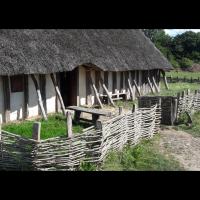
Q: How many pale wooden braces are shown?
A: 9